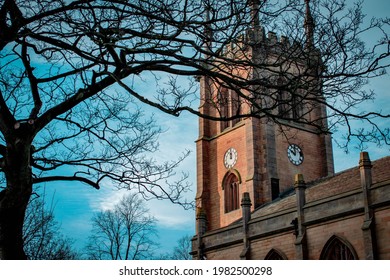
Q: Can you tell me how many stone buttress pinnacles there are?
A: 4